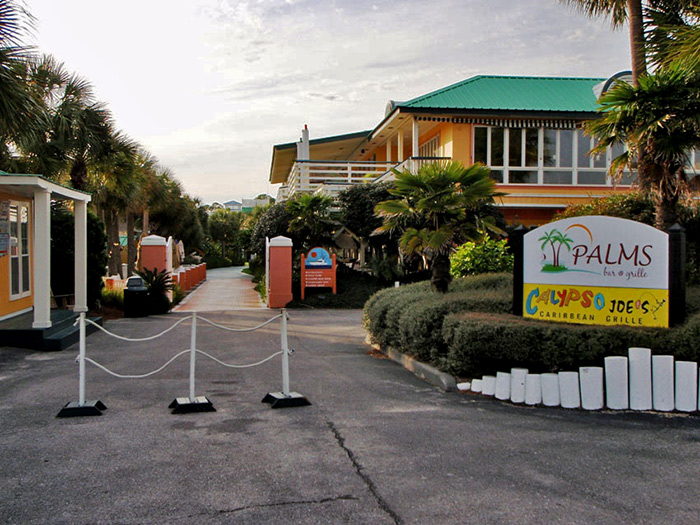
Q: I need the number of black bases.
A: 3